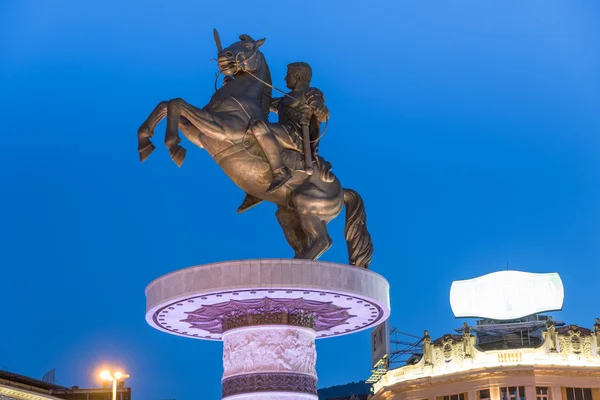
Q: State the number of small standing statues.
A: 4